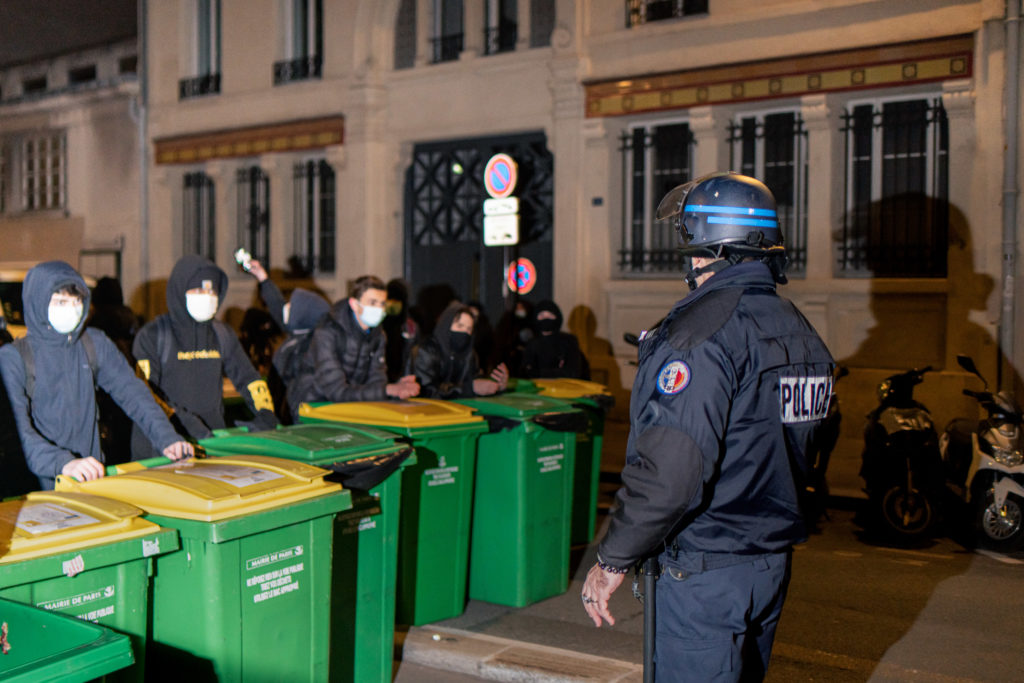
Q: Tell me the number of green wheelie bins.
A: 7